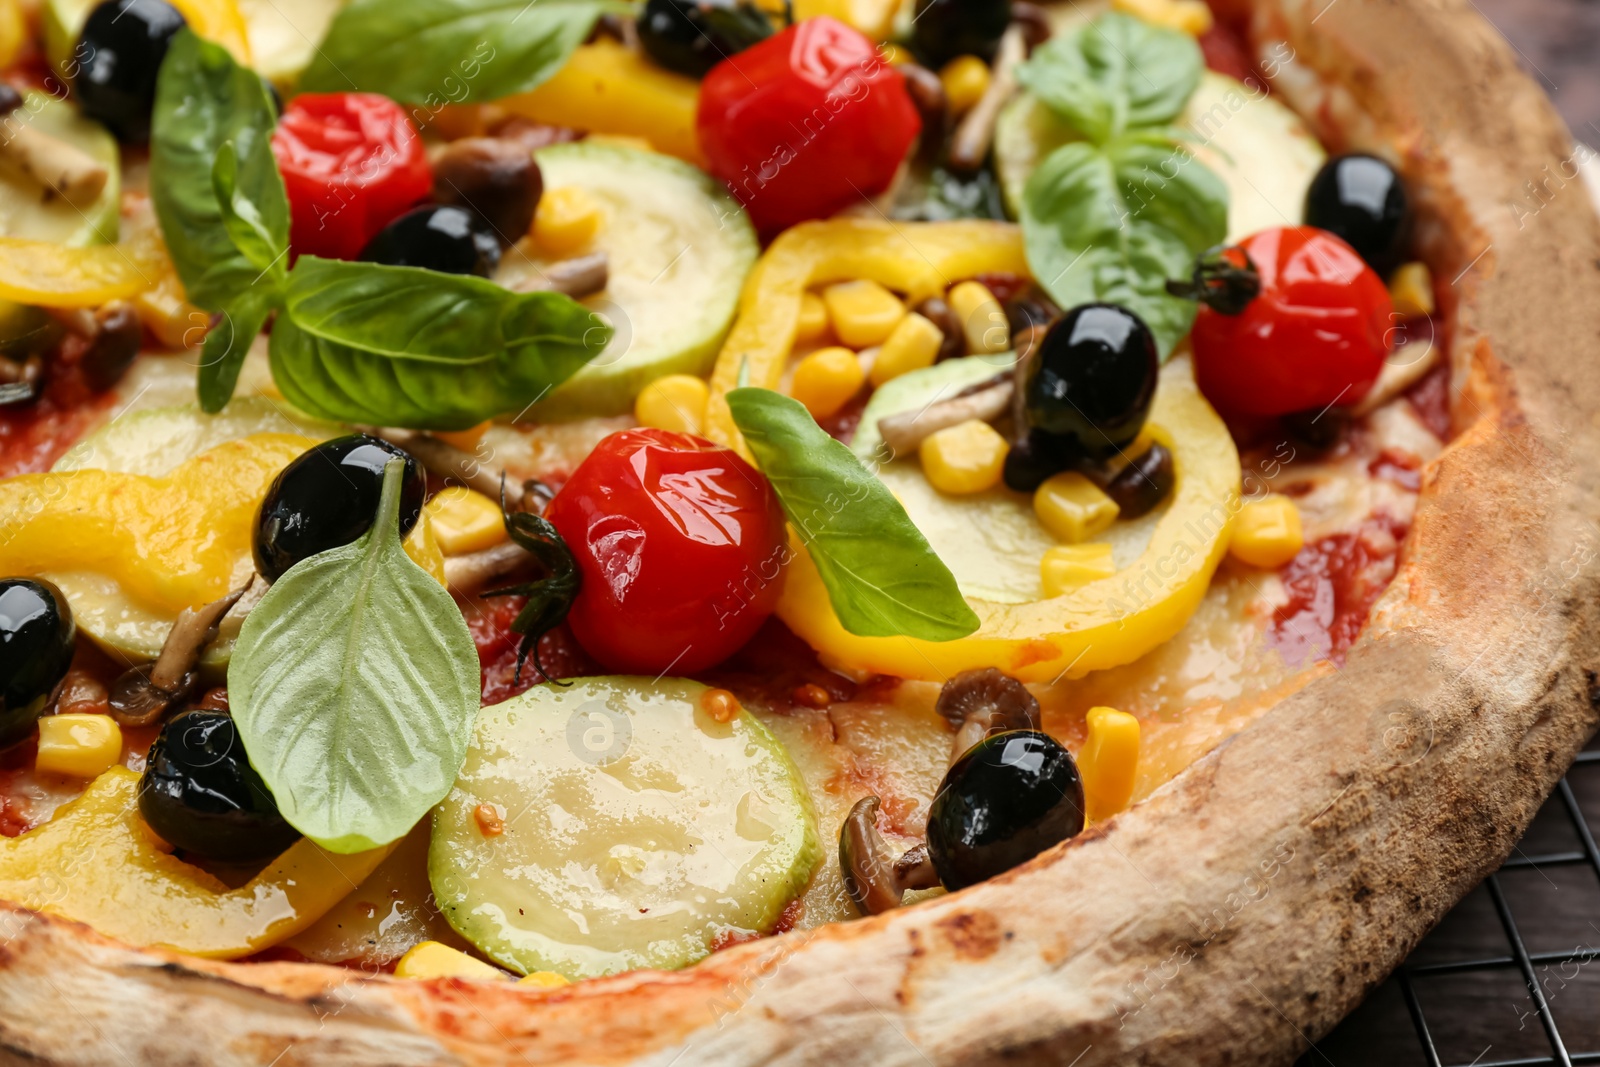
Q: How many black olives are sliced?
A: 0